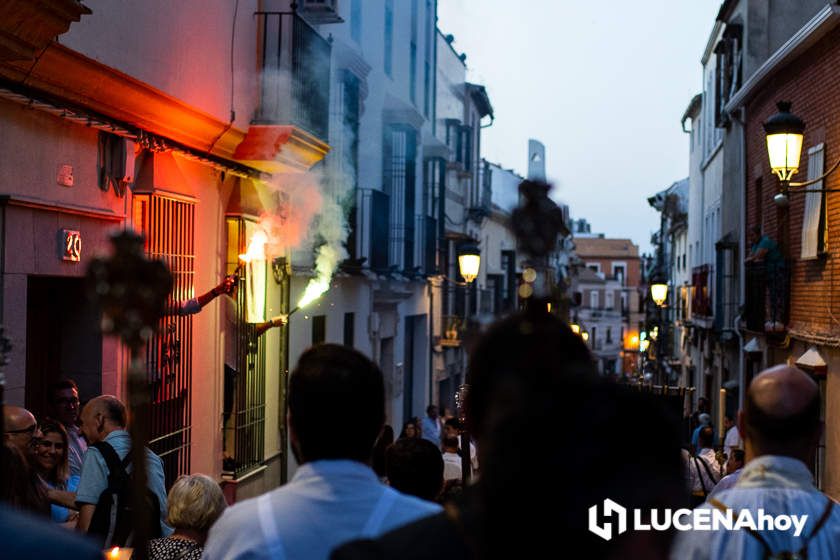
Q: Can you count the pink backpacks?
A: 0